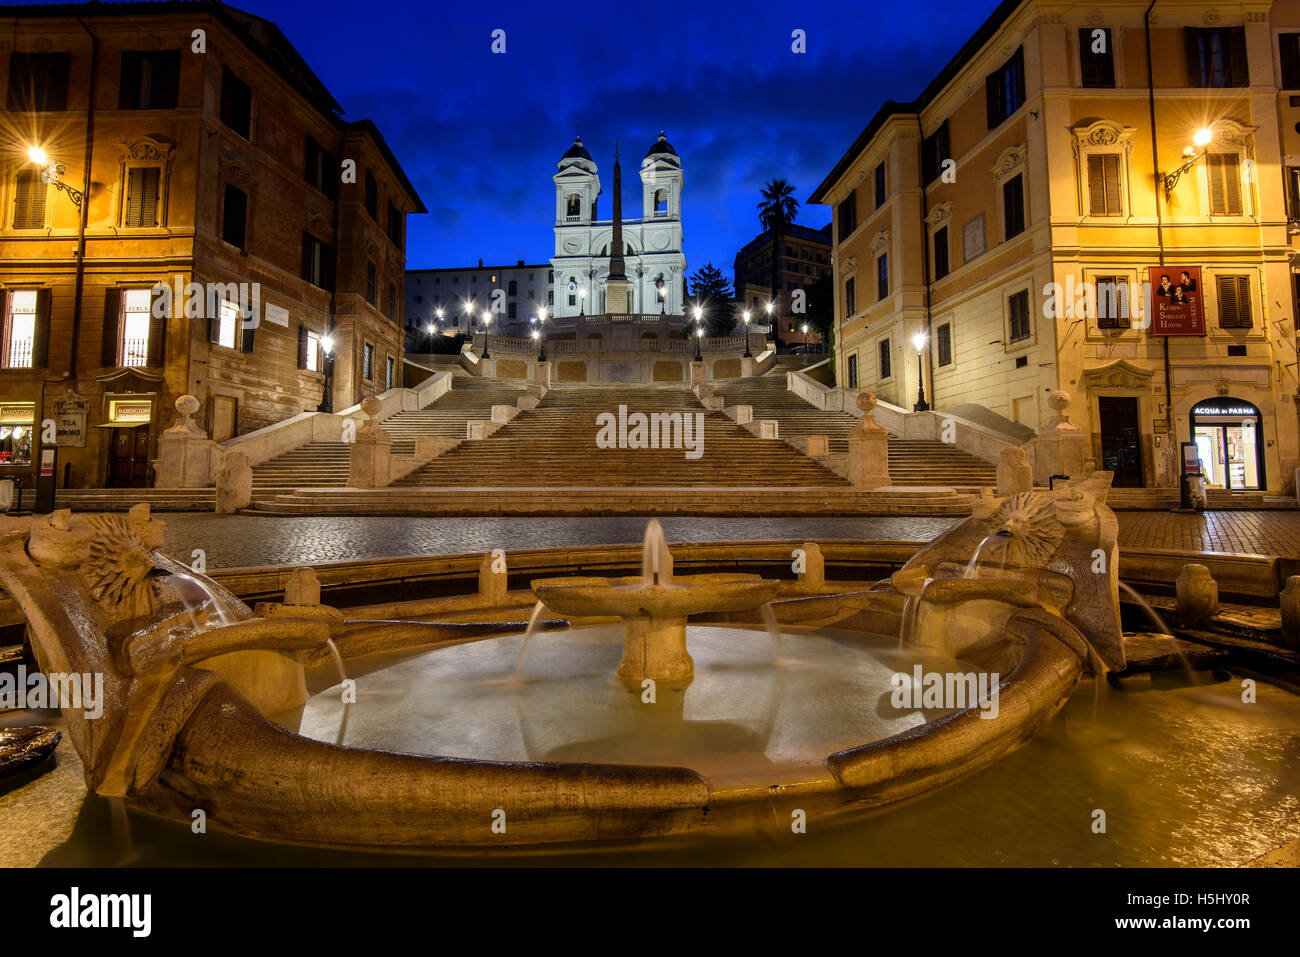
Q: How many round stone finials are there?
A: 4